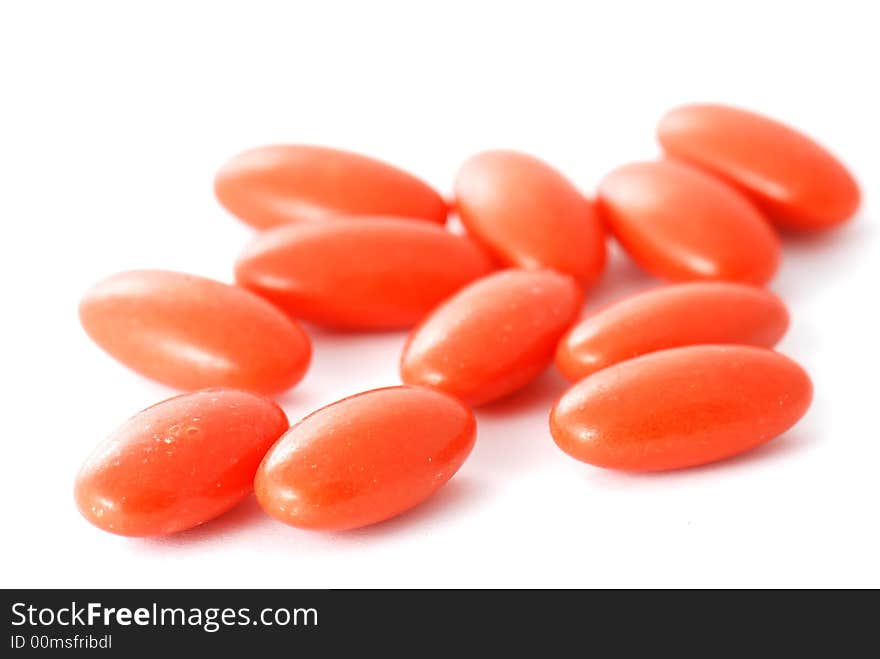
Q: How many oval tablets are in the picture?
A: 11